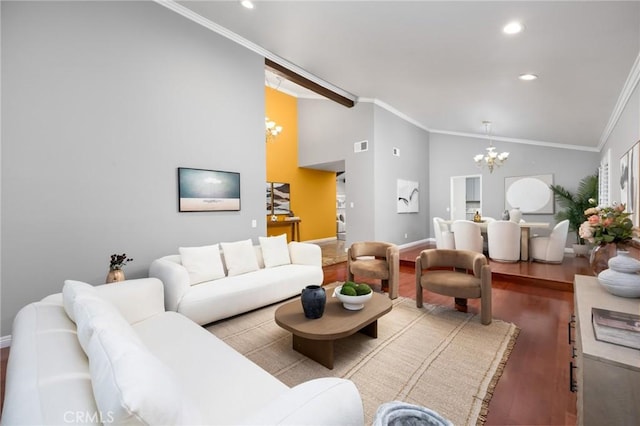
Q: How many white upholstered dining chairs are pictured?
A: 6